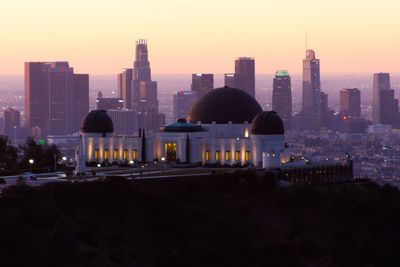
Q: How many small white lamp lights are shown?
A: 5